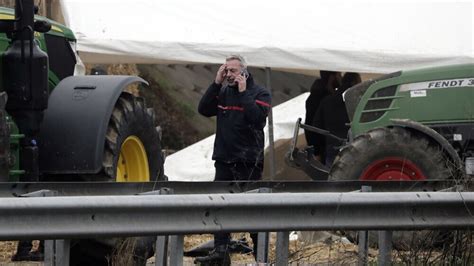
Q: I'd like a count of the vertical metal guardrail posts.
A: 8